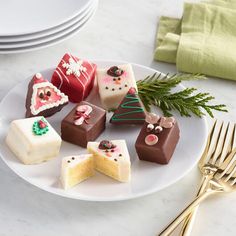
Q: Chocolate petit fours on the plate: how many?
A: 4